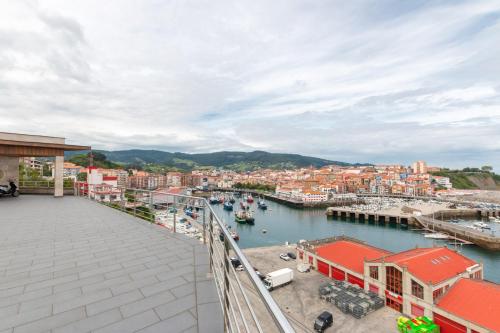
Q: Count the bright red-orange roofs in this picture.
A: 3